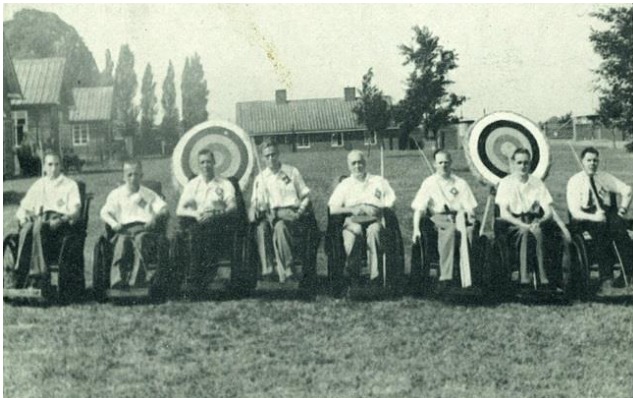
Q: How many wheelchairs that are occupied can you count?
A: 8